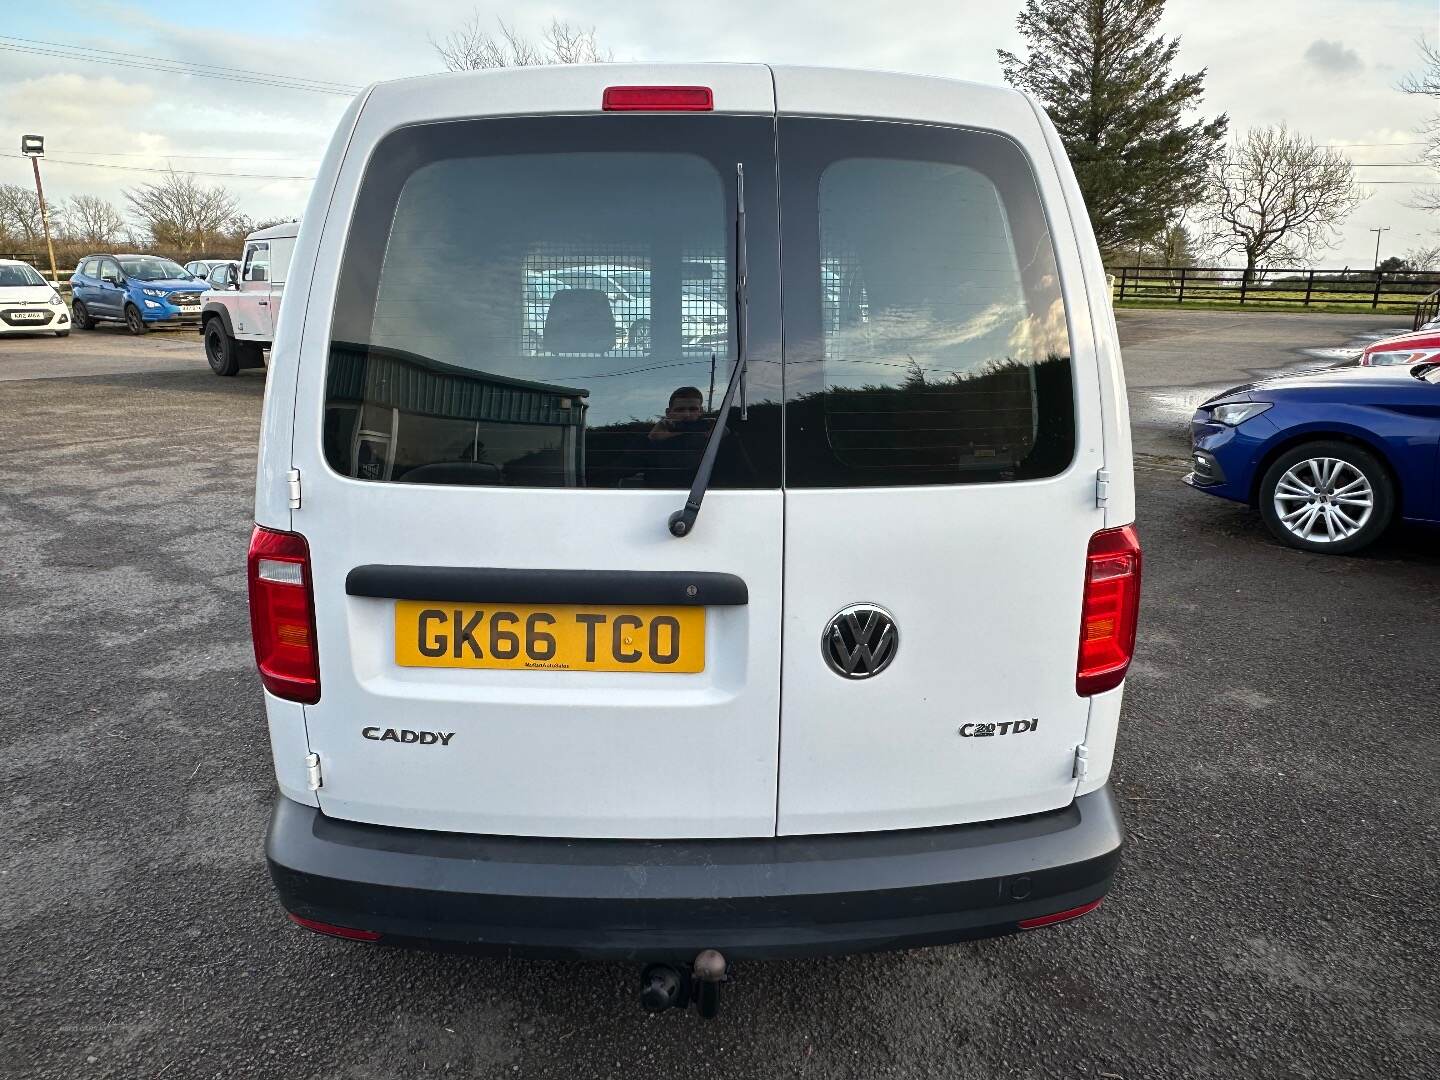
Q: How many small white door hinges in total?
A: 4